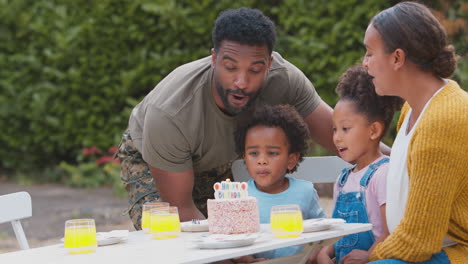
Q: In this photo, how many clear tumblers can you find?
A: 4